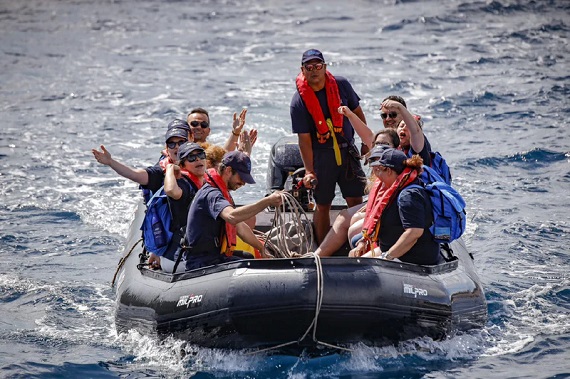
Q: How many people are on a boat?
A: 12